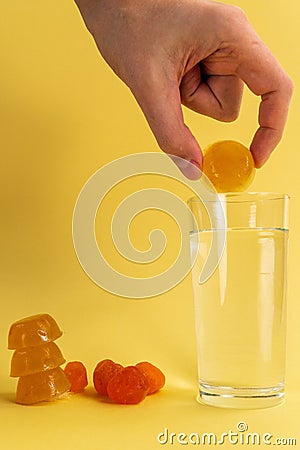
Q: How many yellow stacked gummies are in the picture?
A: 3